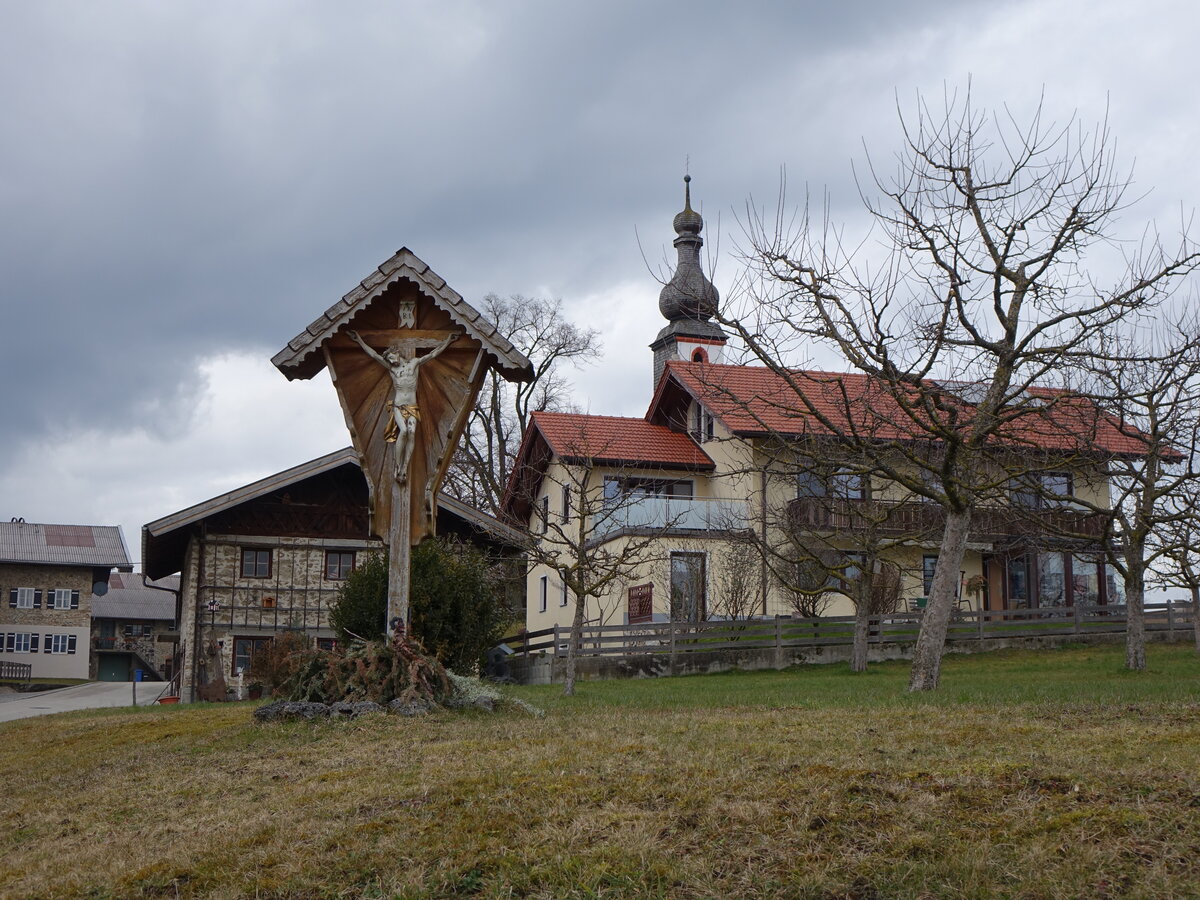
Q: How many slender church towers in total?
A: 1